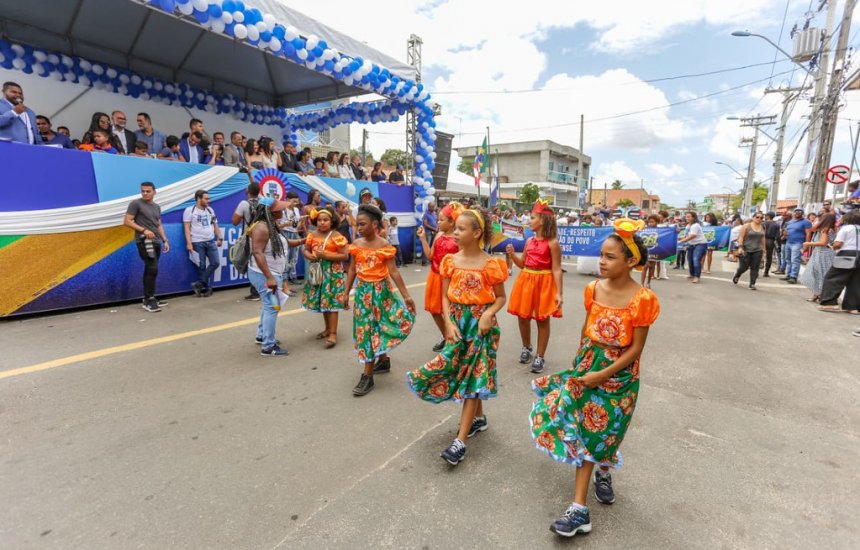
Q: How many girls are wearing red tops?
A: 2